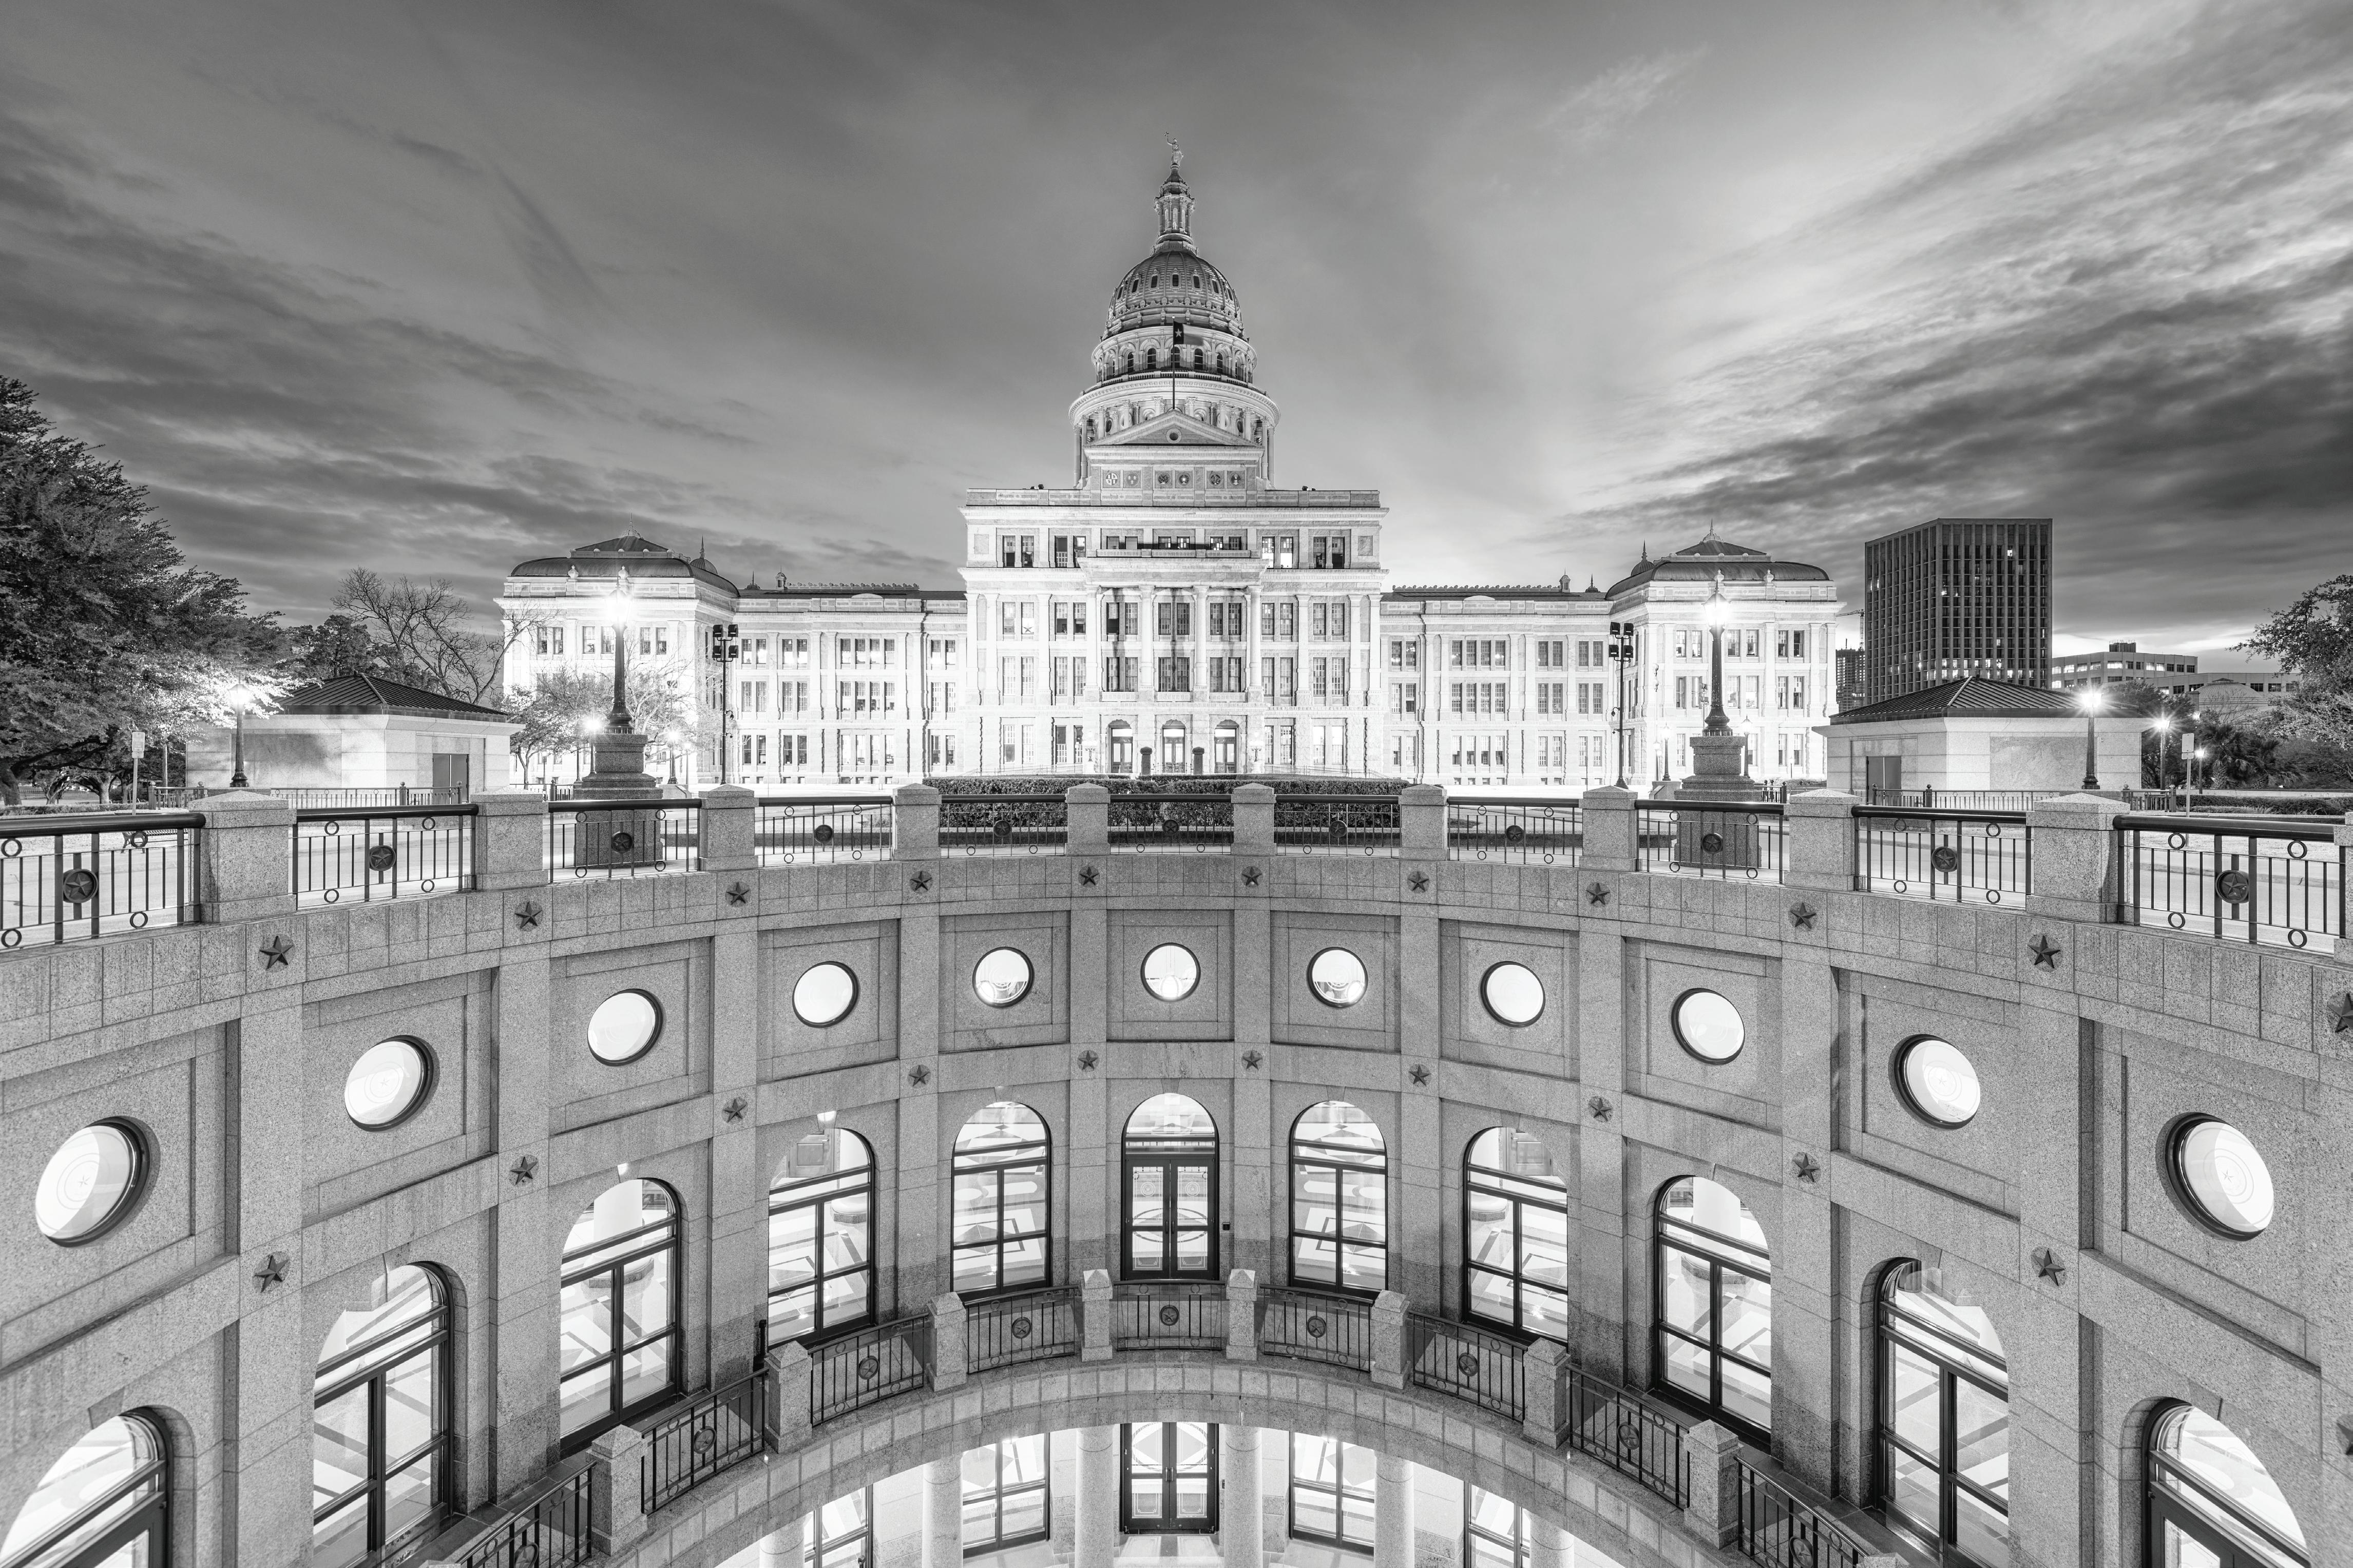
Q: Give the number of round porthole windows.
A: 11